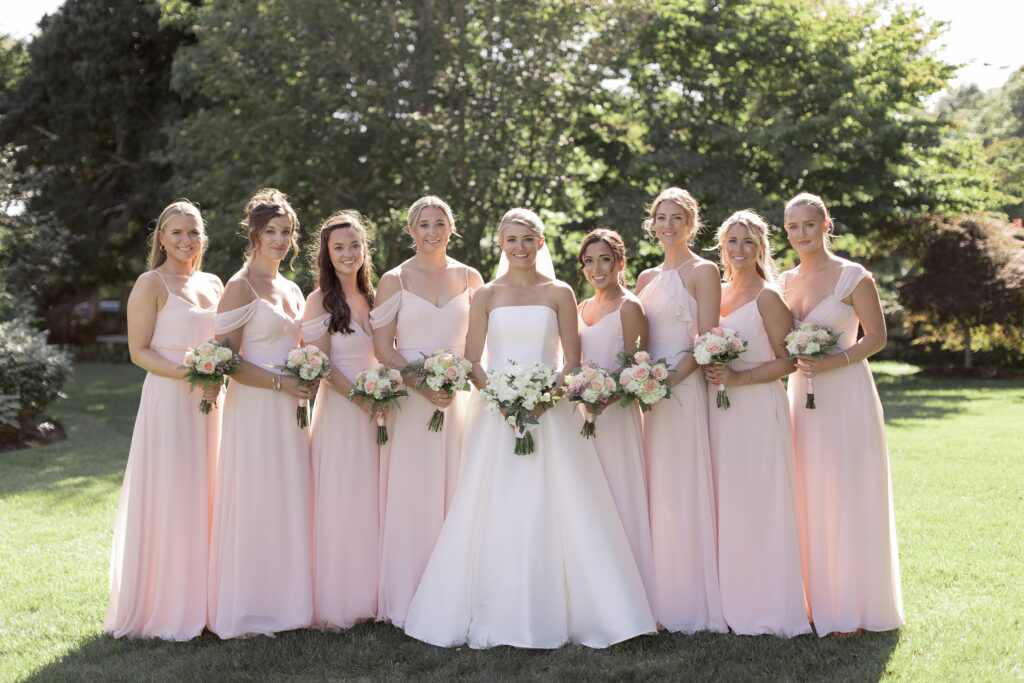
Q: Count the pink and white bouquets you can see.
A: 8